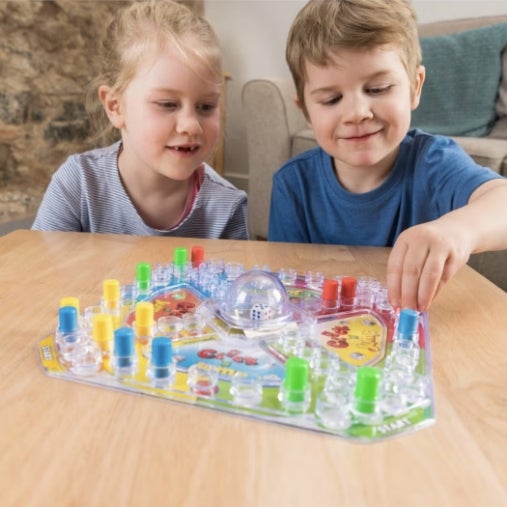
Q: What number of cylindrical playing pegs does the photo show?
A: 15